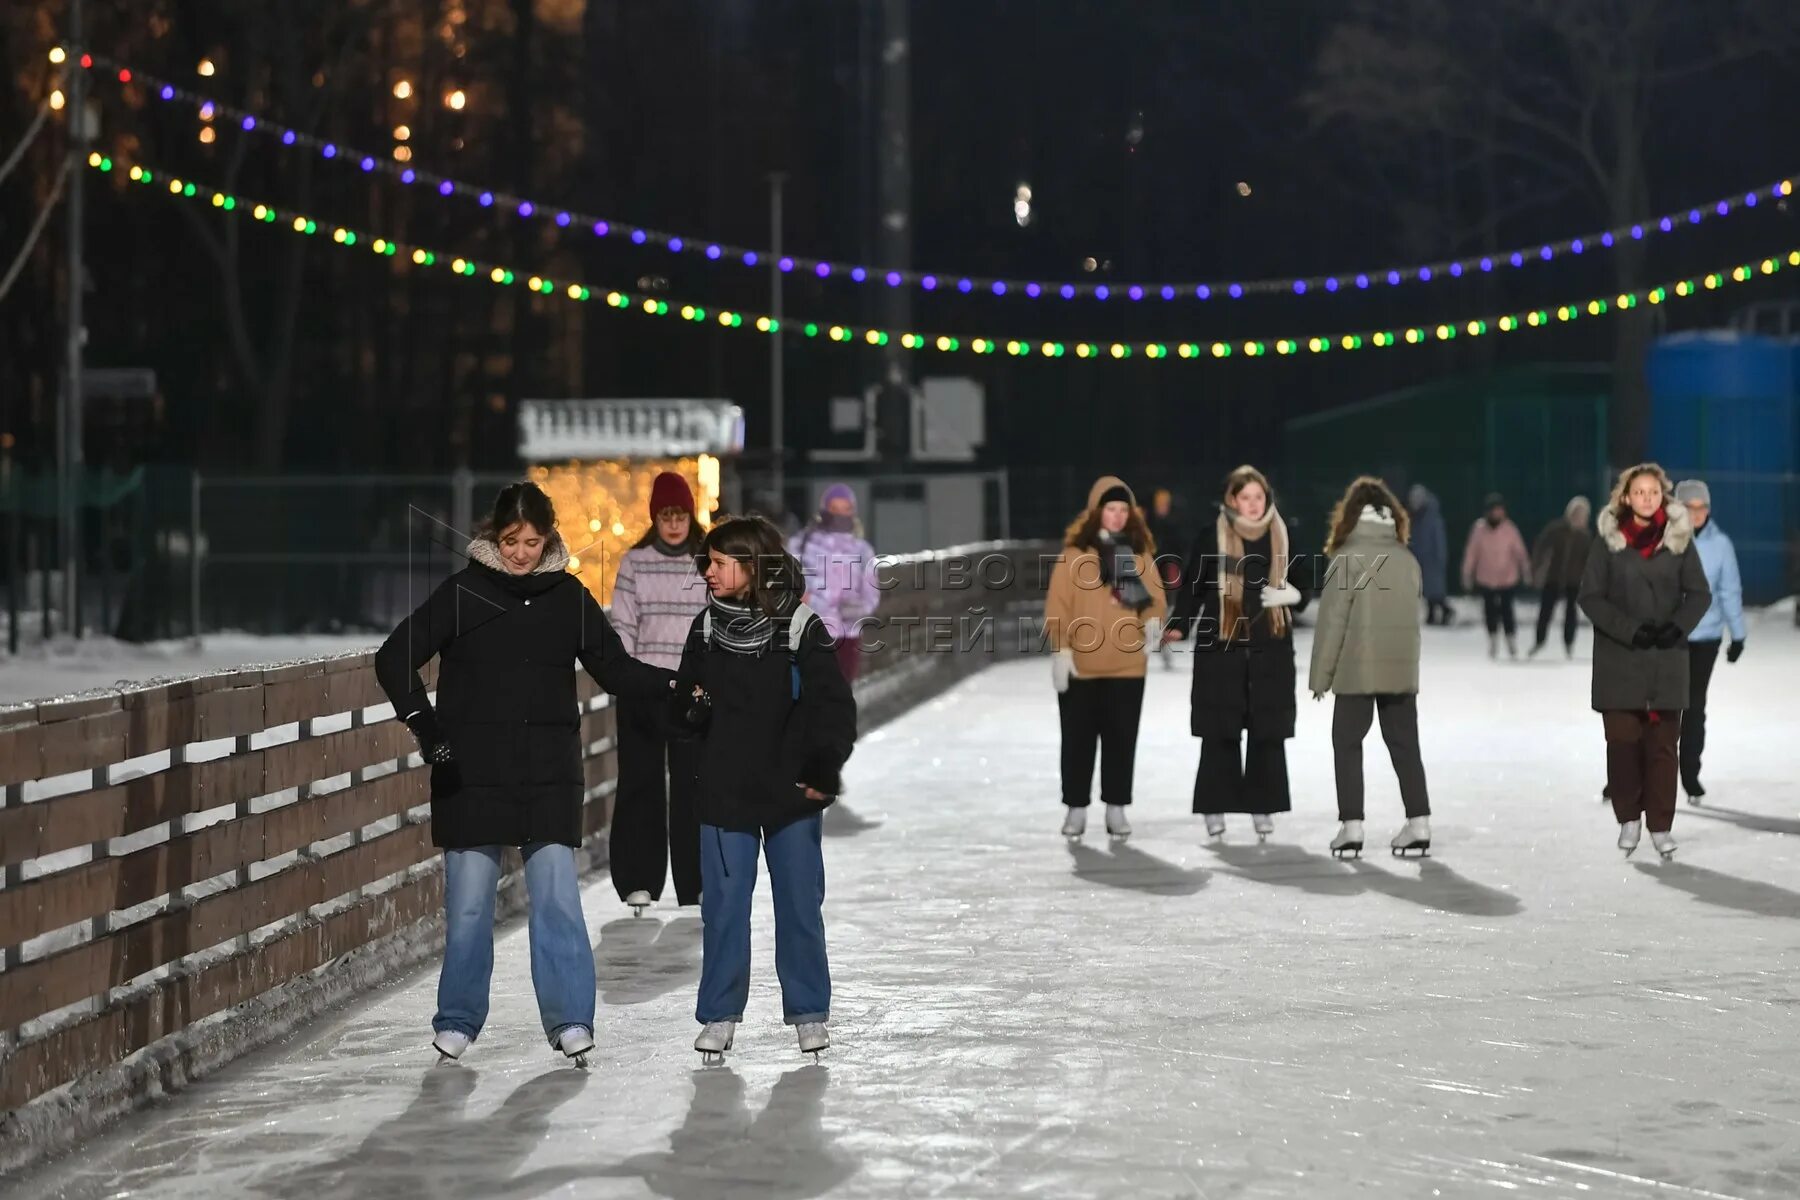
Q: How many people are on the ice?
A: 13